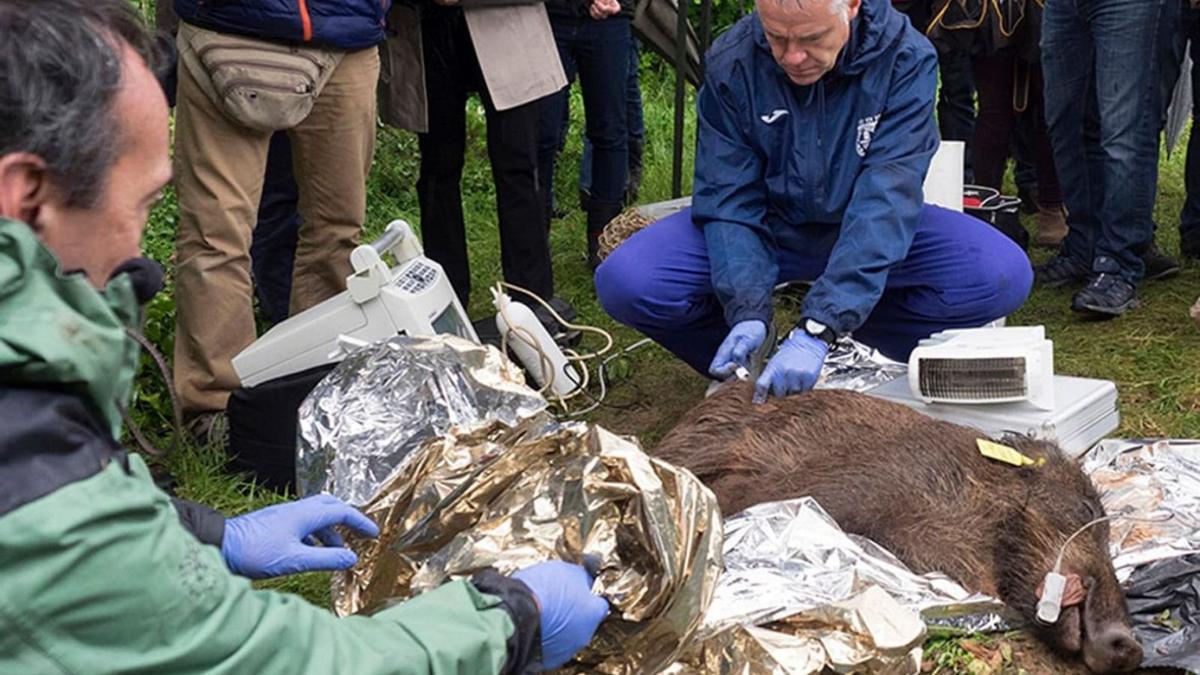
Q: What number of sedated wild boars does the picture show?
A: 1